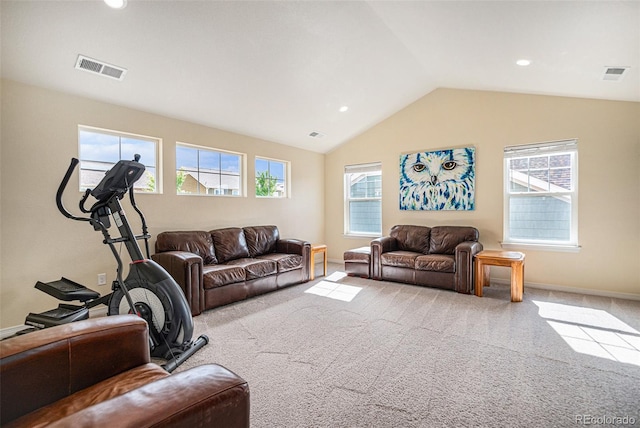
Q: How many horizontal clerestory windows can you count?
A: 3